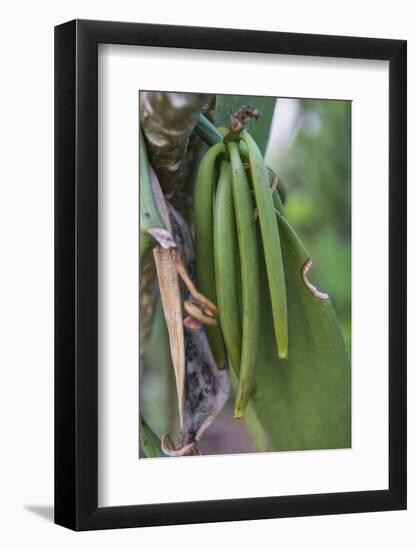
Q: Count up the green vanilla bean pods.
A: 4